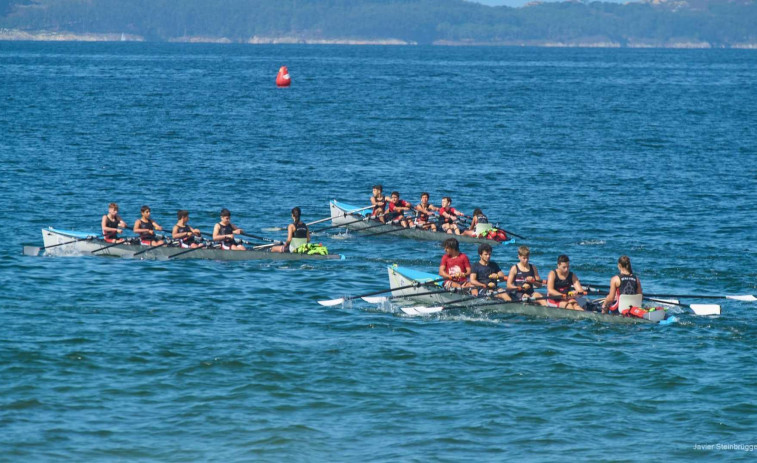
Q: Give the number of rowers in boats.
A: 15